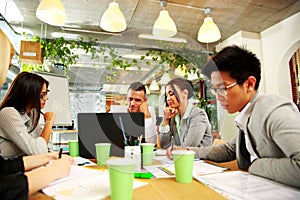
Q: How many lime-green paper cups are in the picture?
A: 5